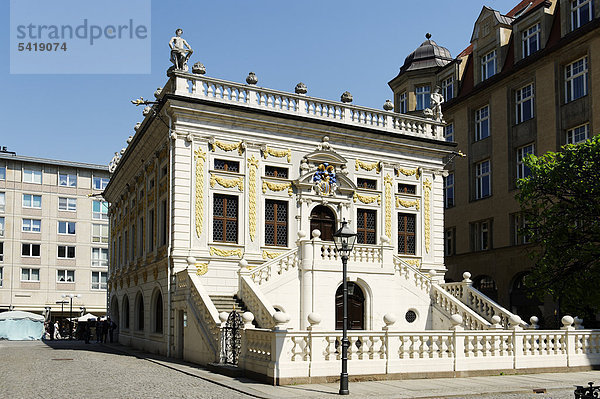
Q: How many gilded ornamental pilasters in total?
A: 4